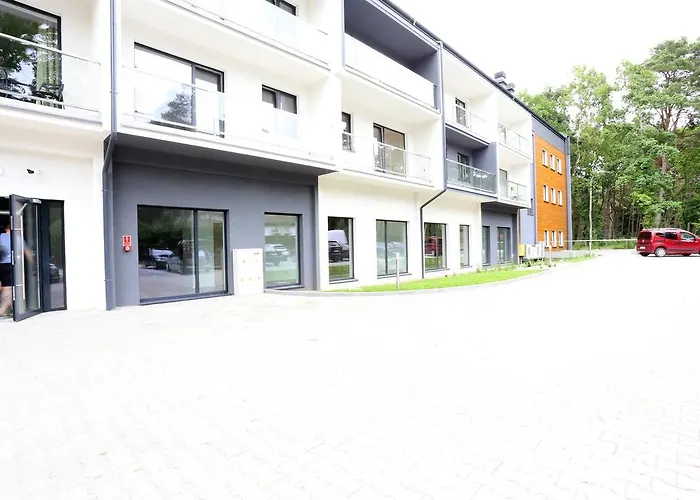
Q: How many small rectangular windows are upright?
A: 9